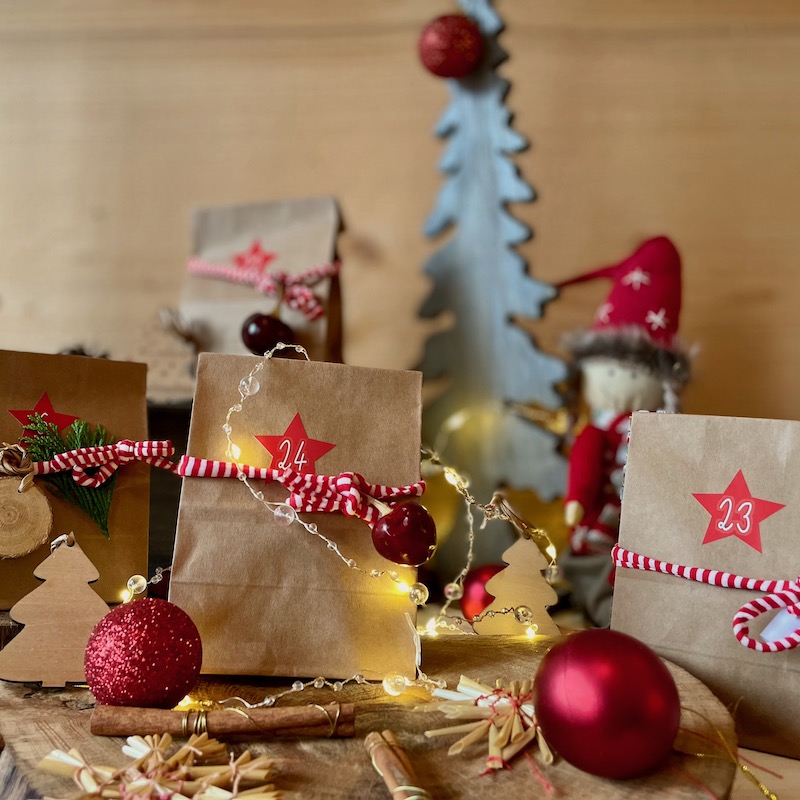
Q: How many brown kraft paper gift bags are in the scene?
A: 4